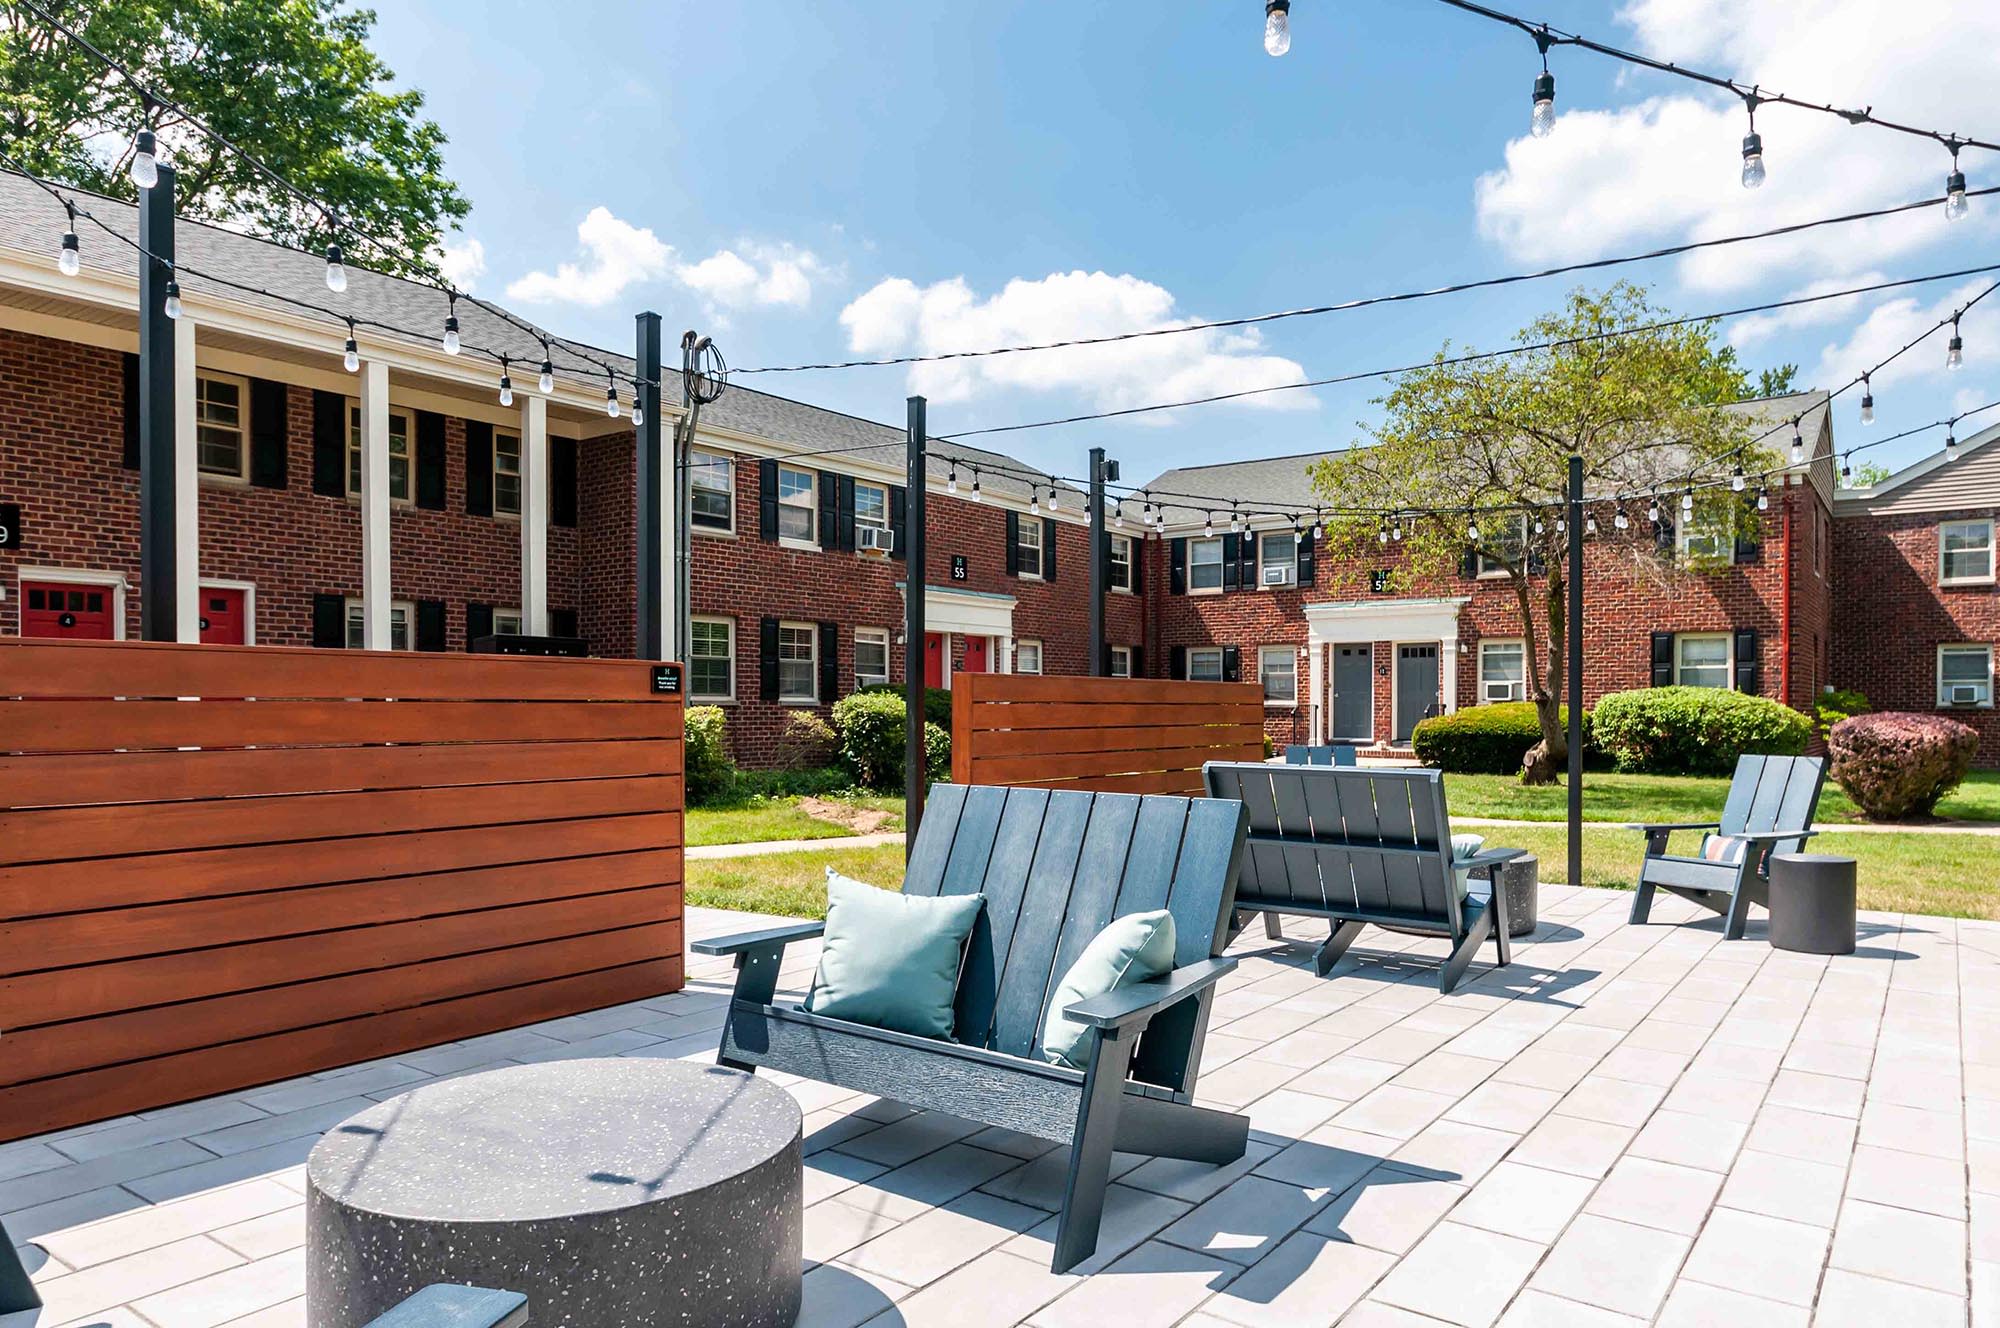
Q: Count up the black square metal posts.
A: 5